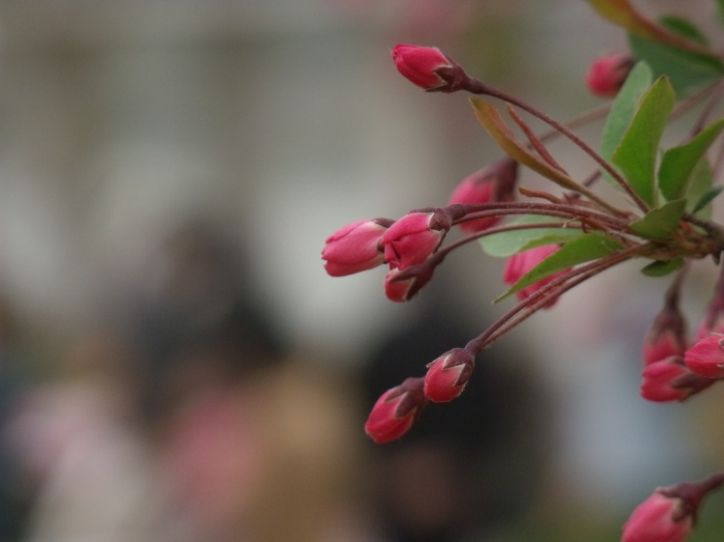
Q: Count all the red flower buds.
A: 14